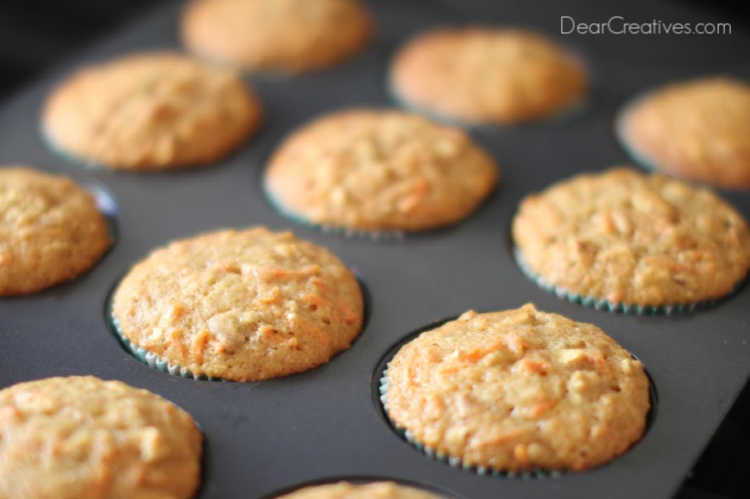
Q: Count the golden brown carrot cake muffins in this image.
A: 11